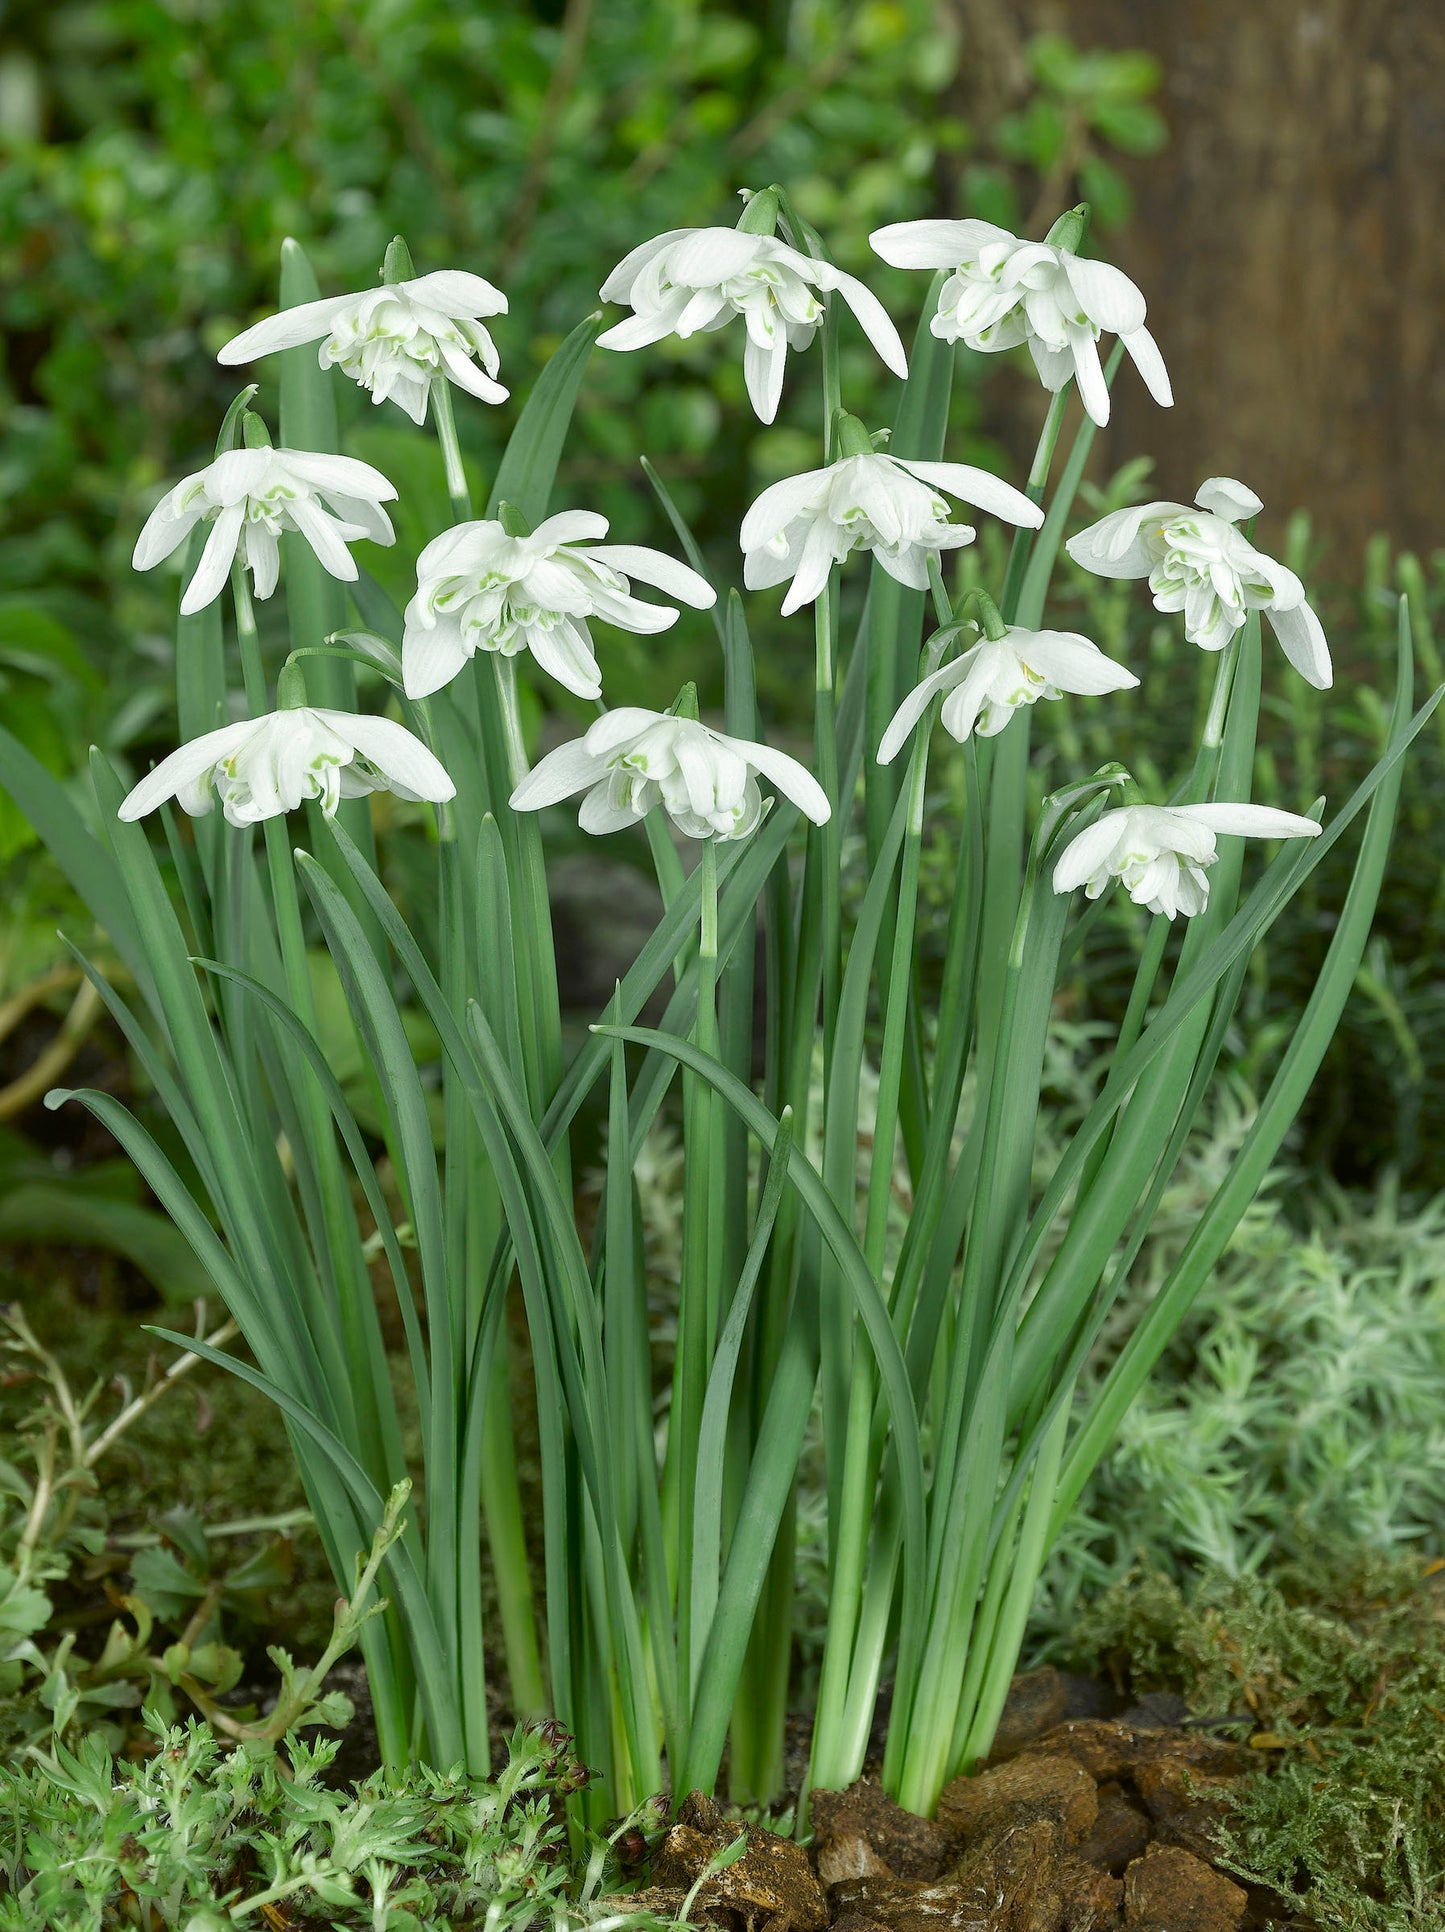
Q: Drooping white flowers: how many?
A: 11